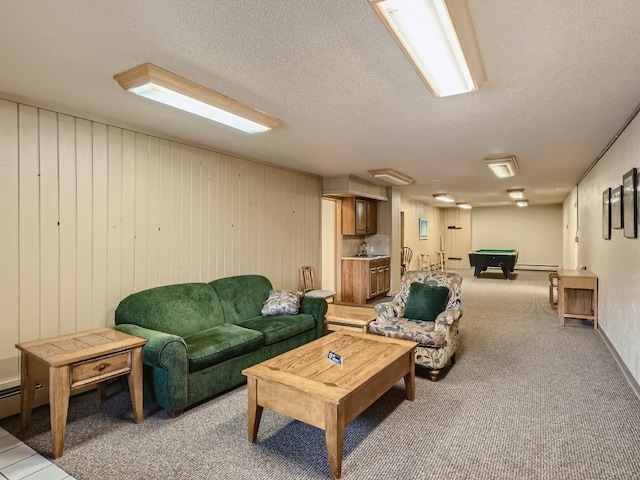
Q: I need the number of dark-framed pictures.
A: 3